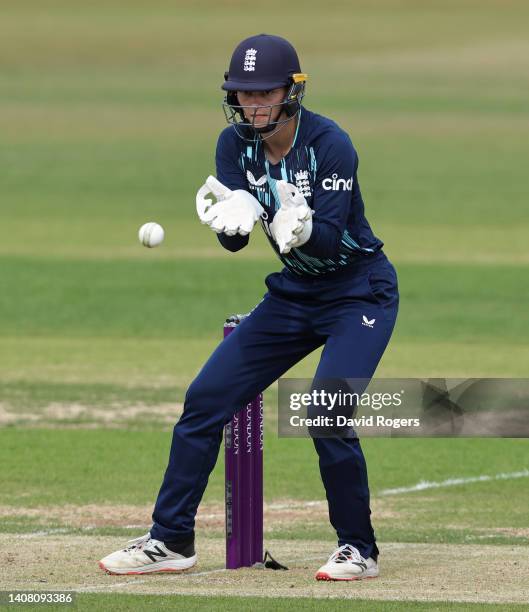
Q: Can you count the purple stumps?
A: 3